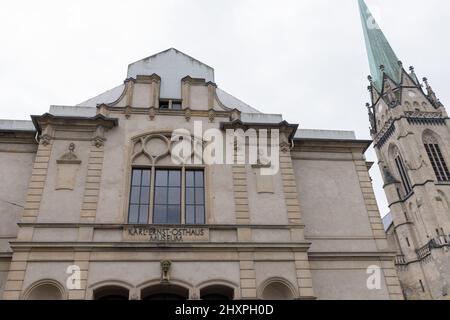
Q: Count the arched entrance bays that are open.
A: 3